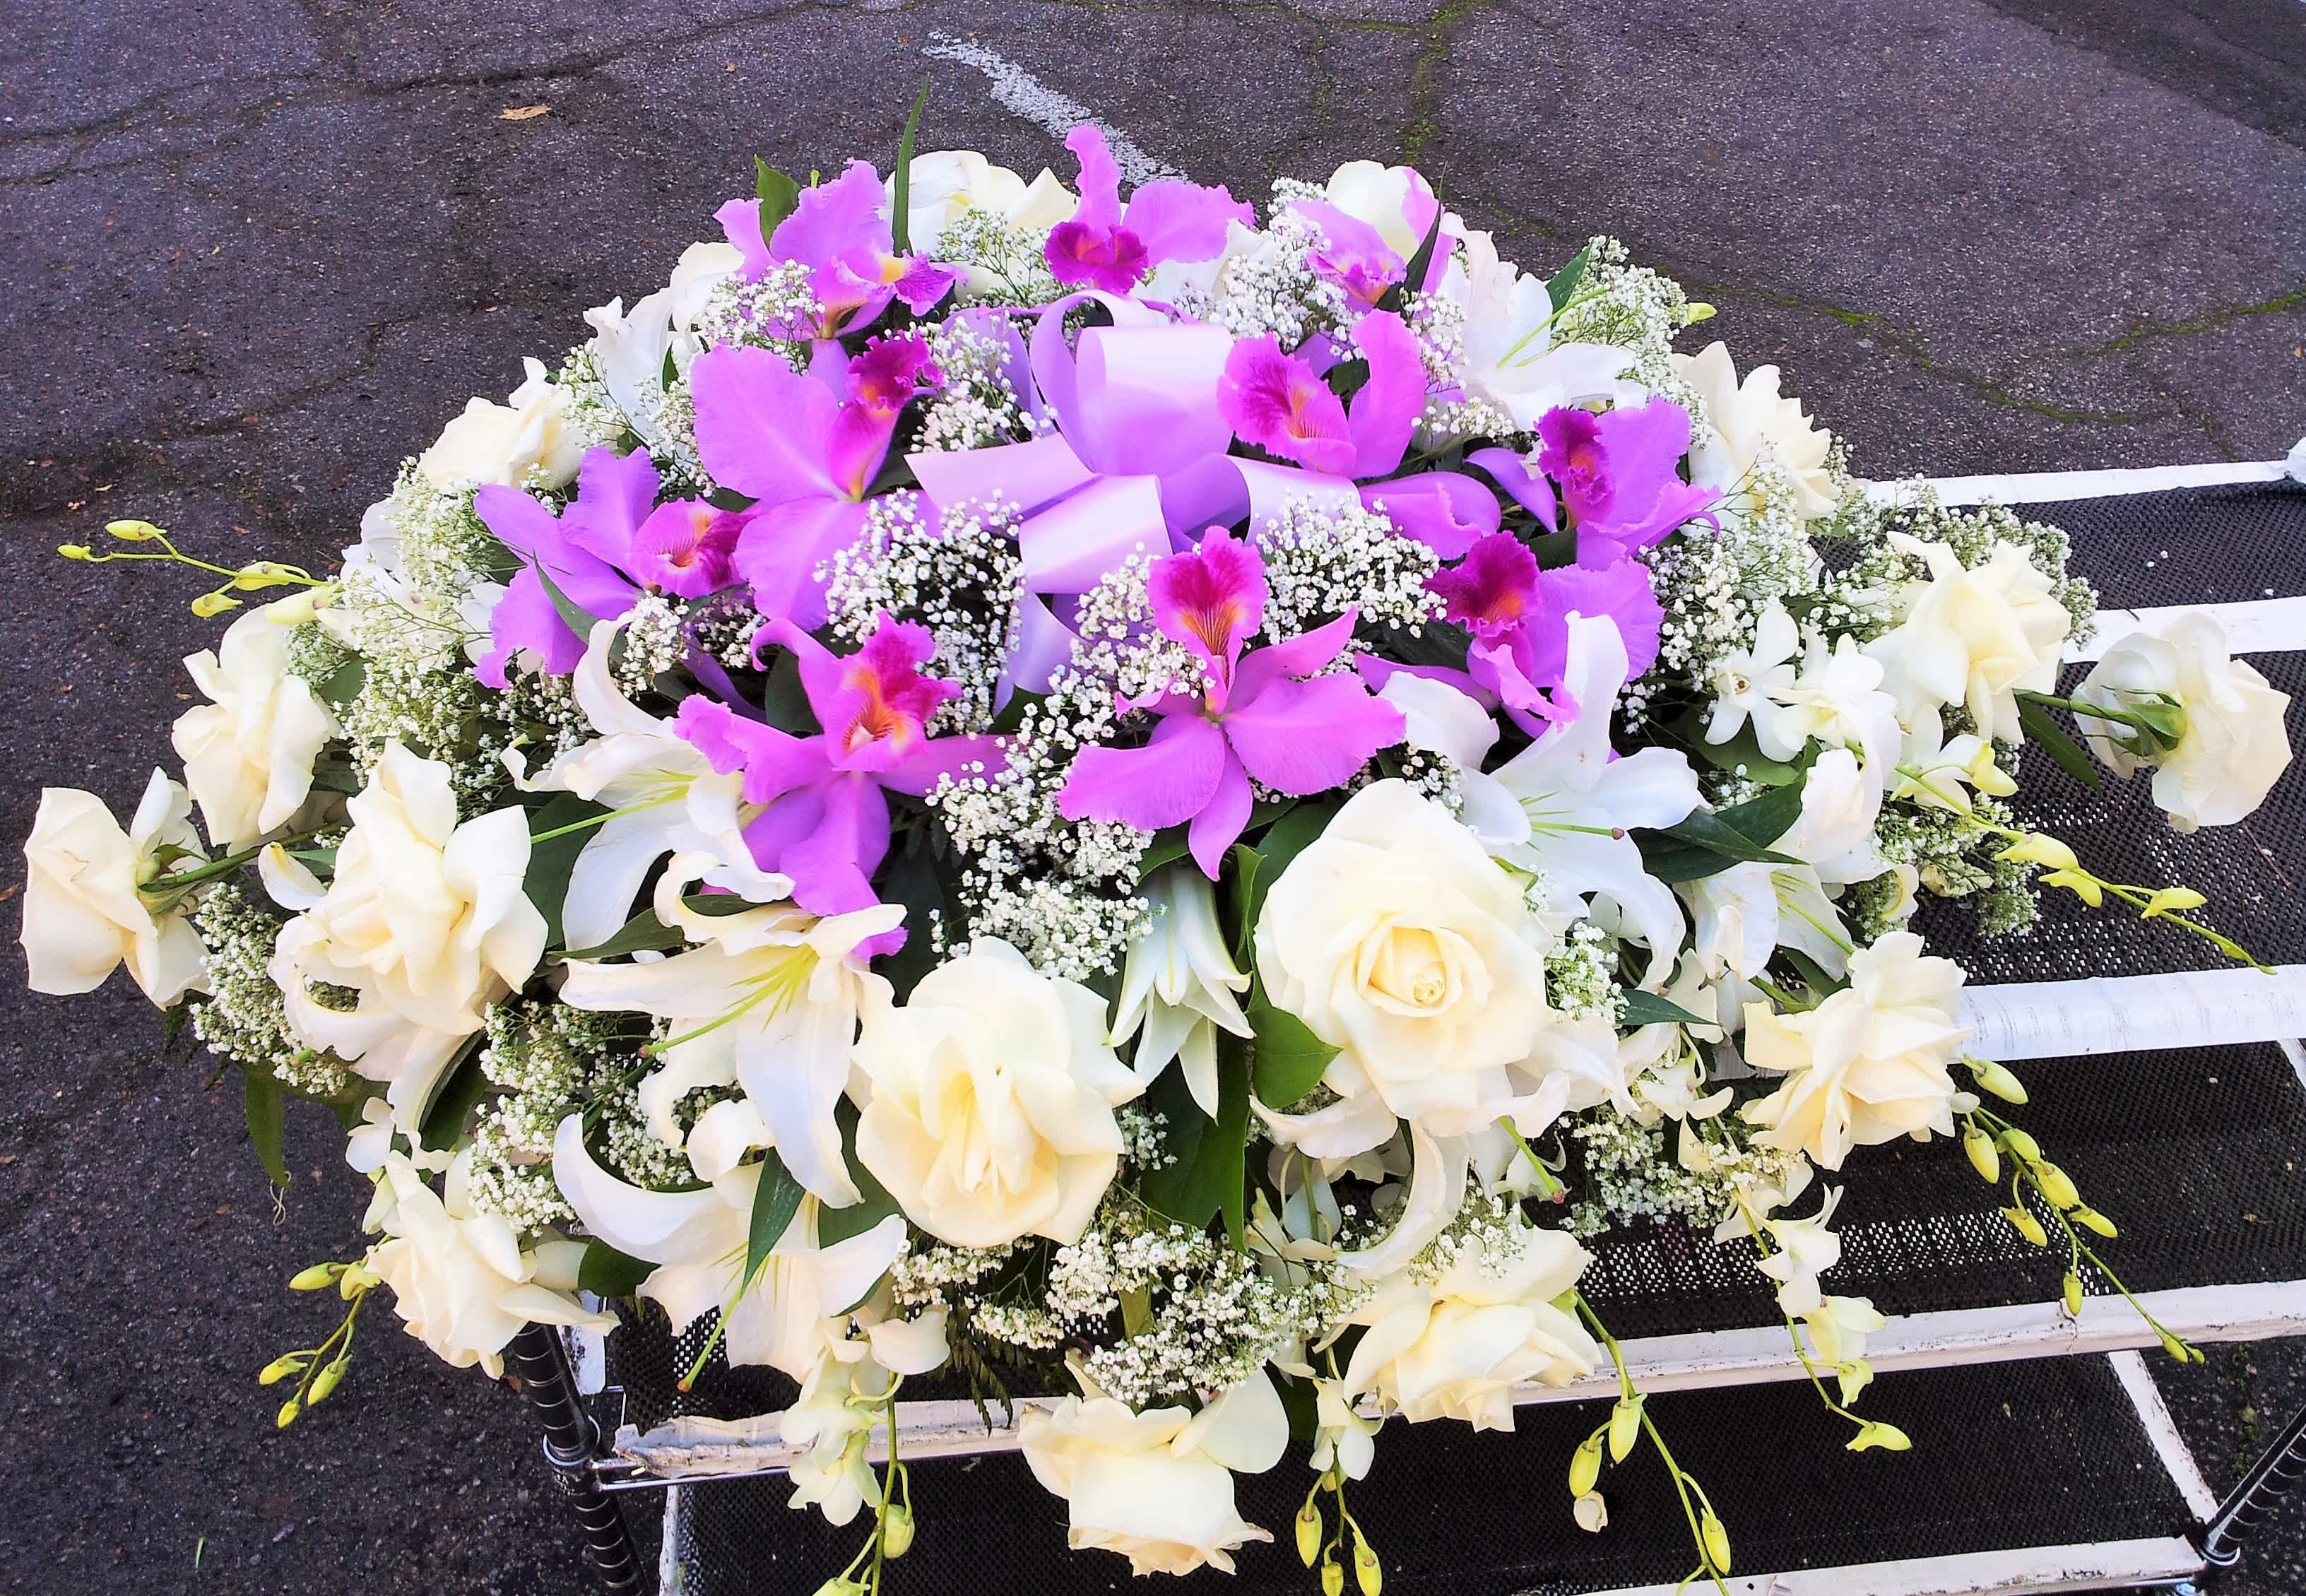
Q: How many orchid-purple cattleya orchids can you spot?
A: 10